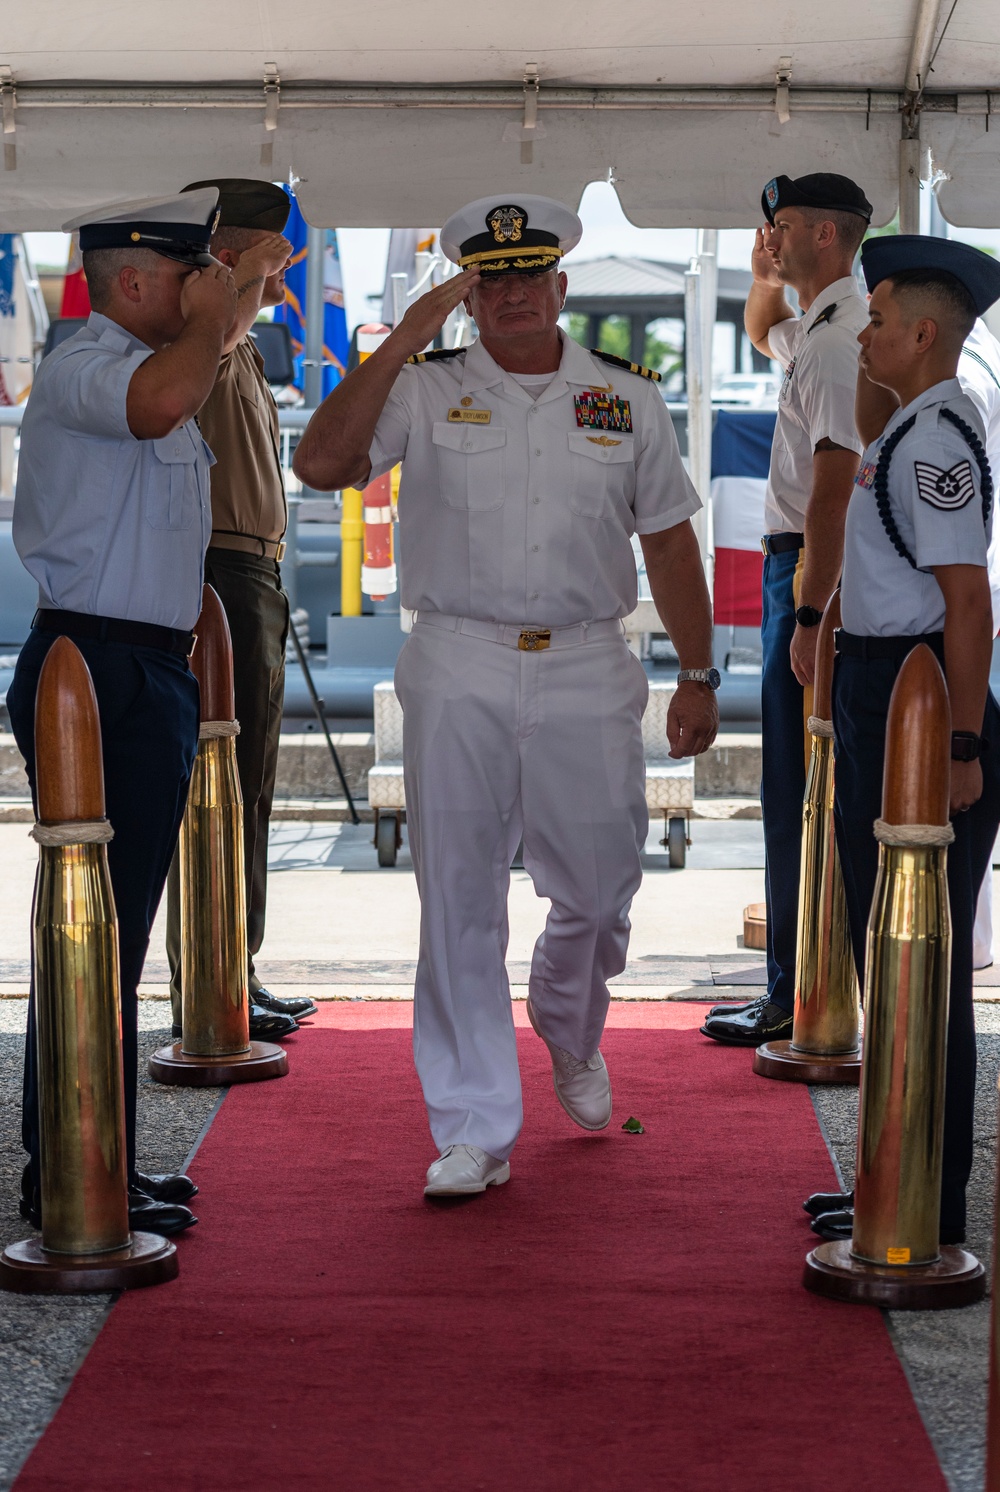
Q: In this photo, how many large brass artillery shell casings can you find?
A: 4